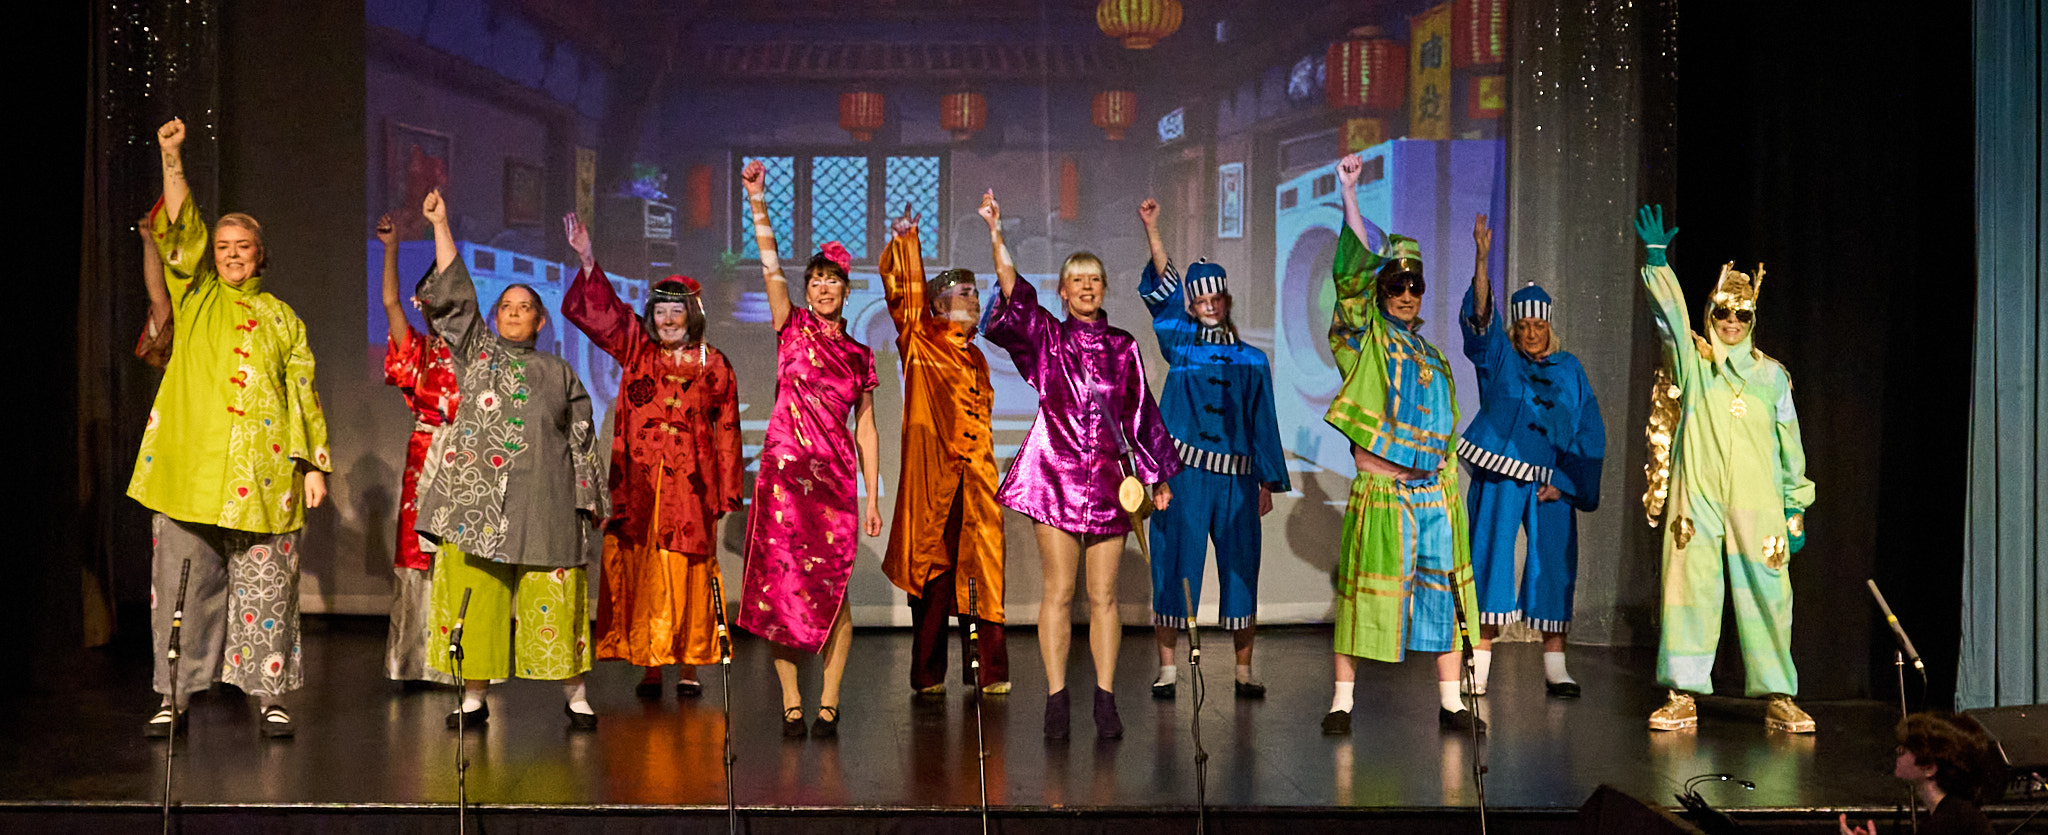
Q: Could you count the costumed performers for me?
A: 12